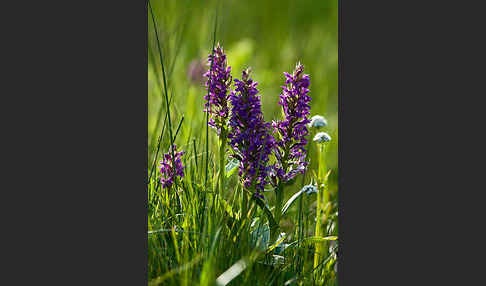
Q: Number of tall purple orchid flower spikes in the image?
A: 3